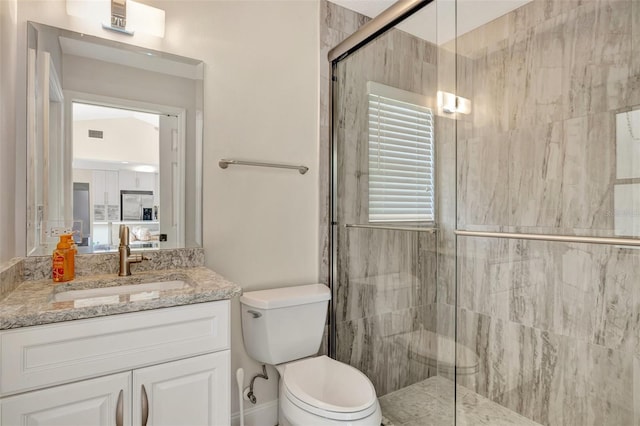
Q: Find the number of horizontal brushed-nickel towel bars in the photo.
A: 3